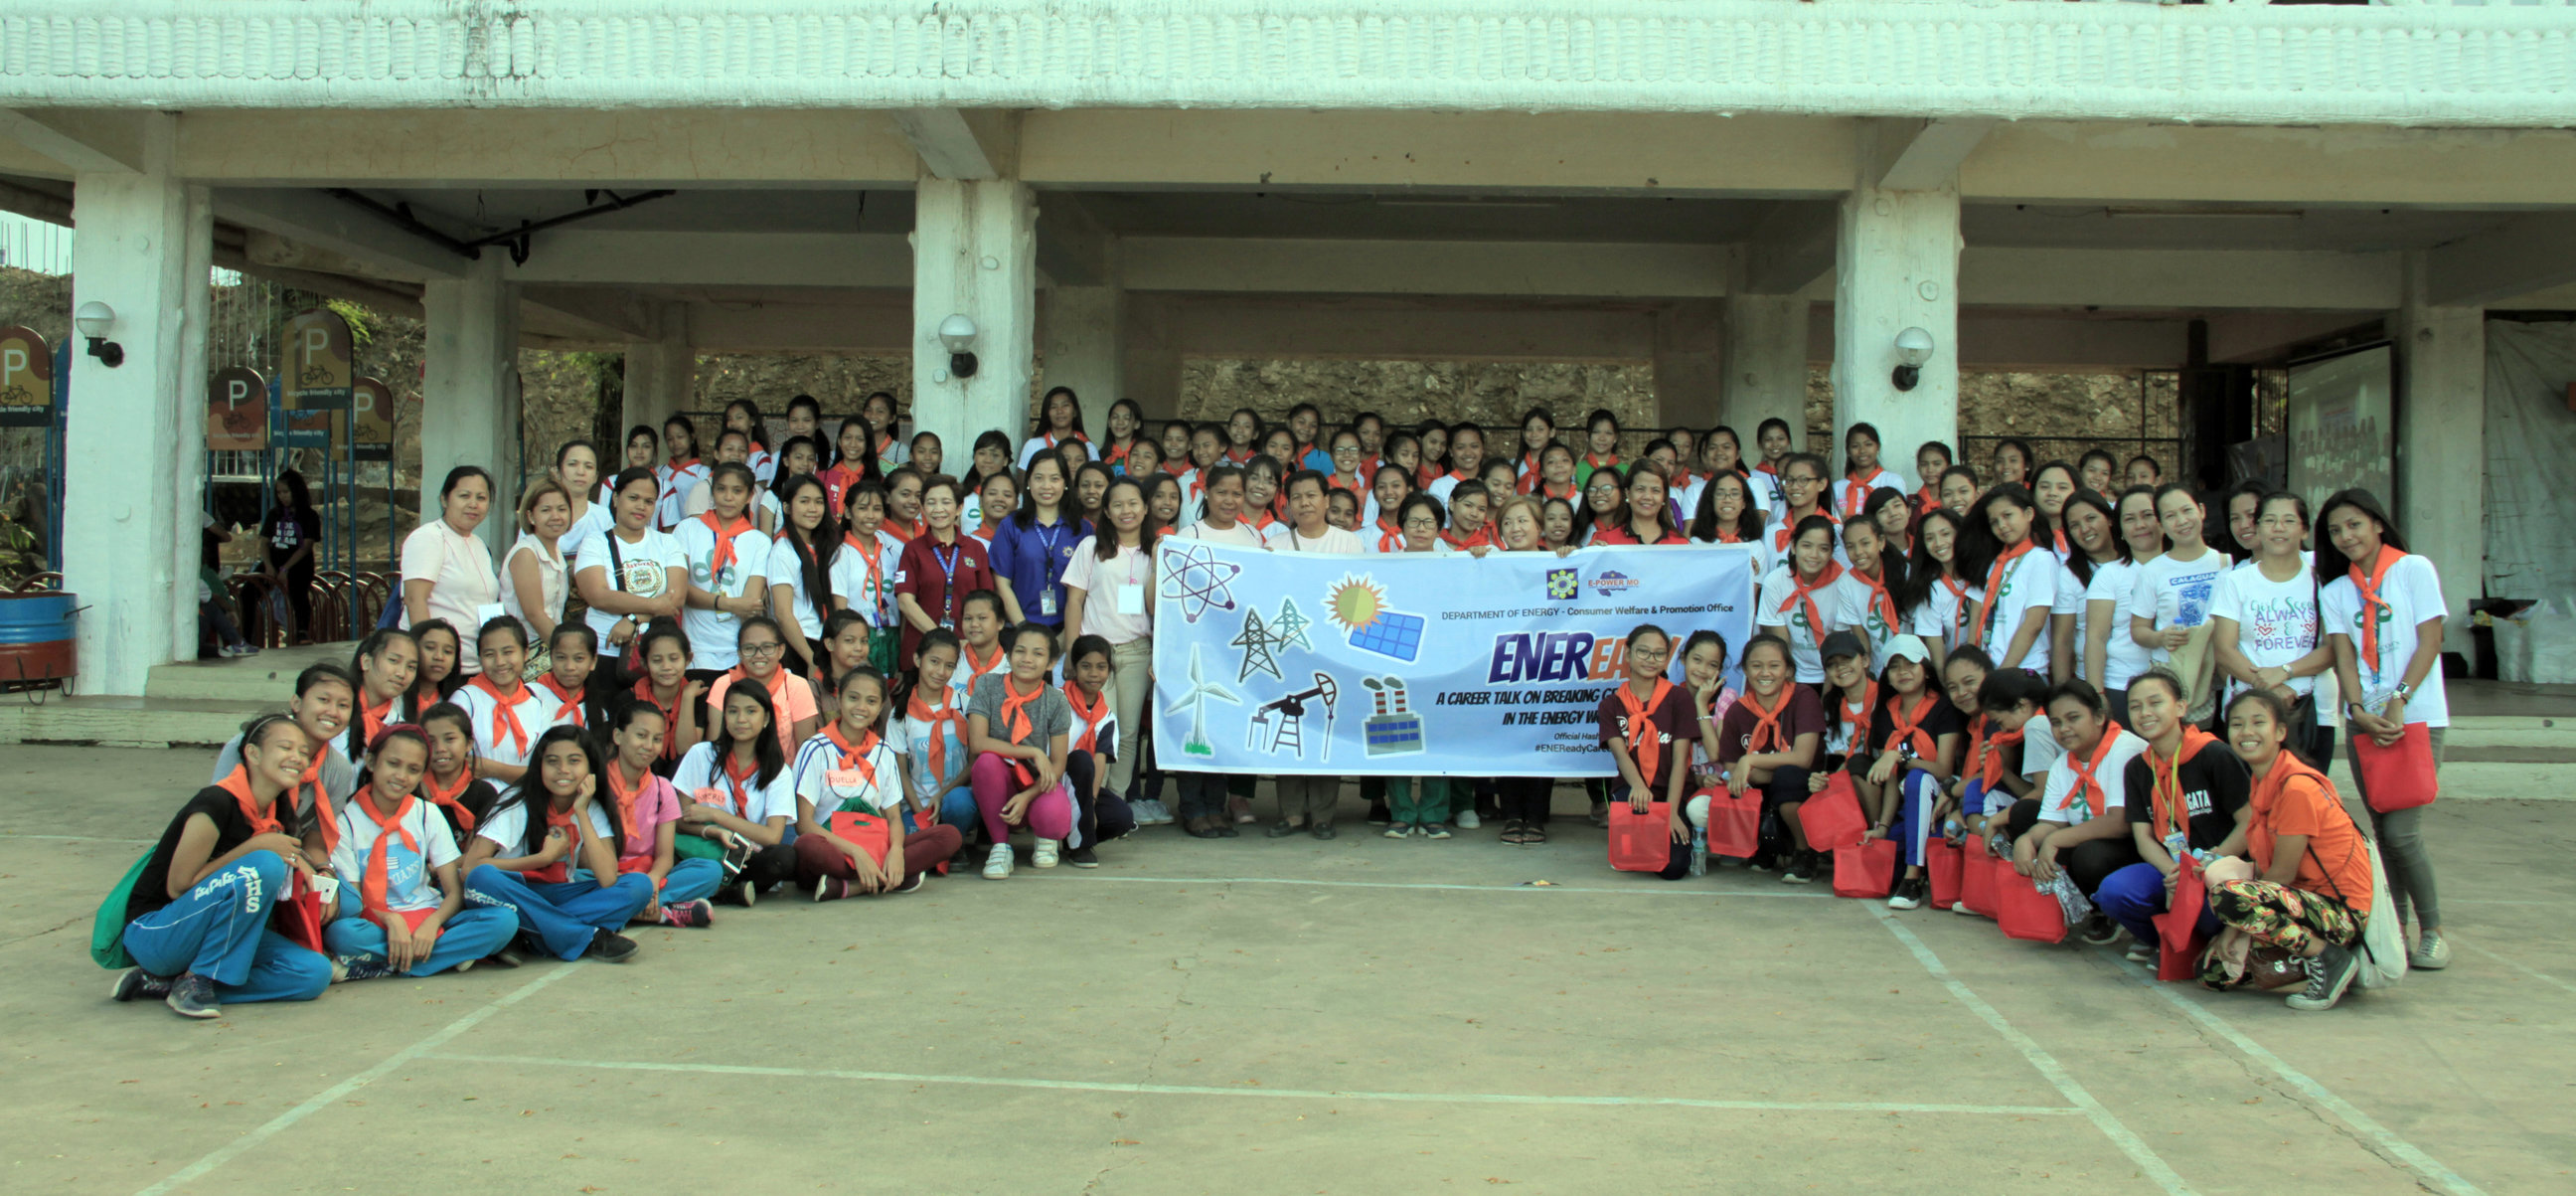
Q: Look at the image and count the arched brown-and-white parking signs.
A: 4